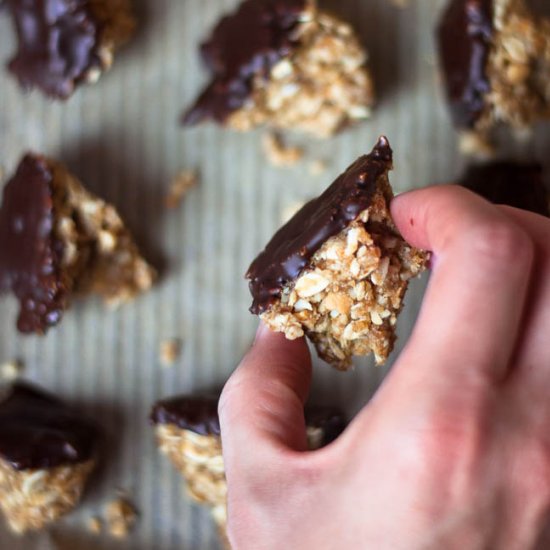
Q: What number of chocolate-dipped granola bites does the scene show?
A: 8